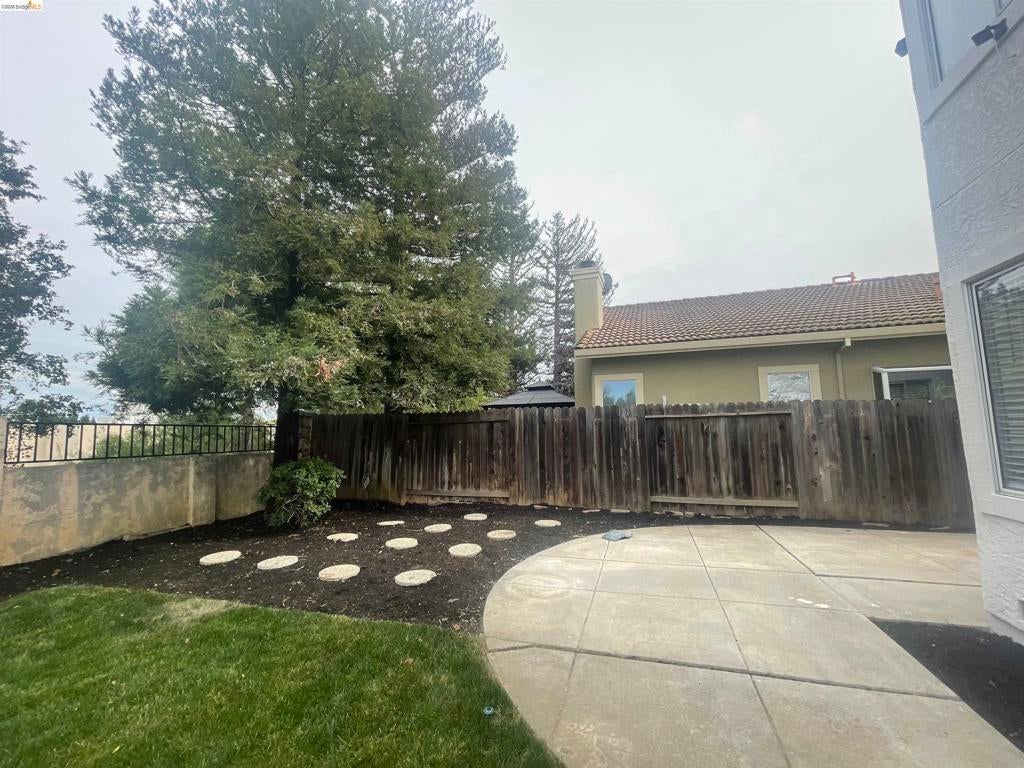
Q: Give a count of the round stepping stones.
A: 12